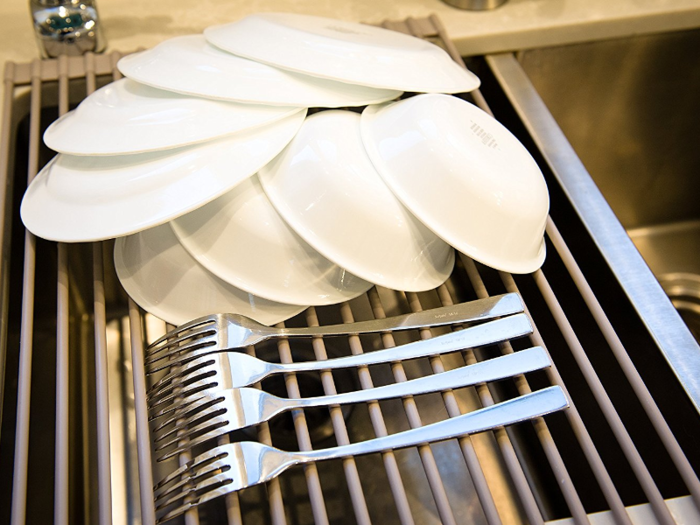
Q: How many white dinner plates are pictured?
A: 4